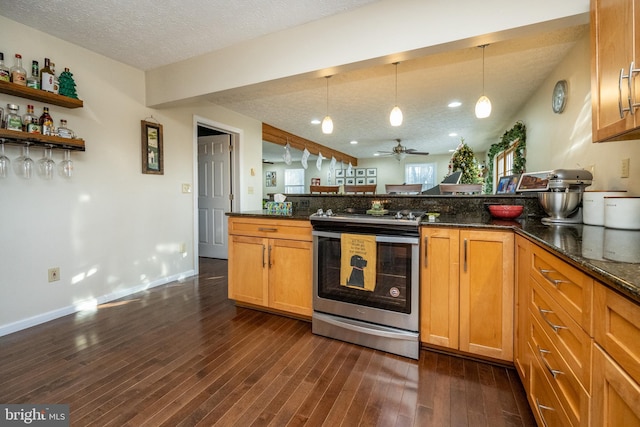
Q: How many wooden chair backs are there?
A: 4